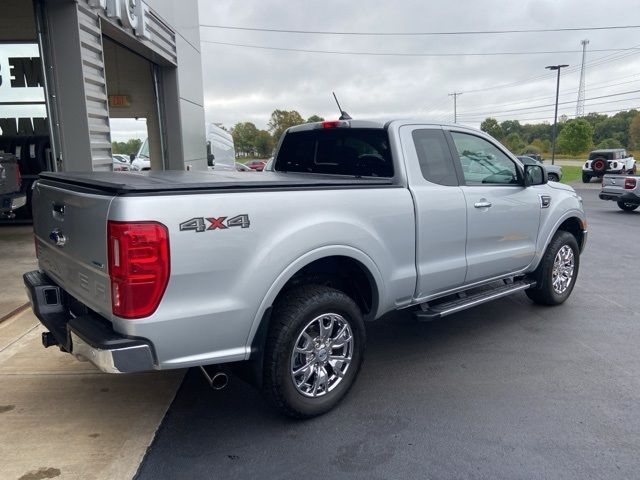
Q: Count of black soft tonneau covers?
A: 1